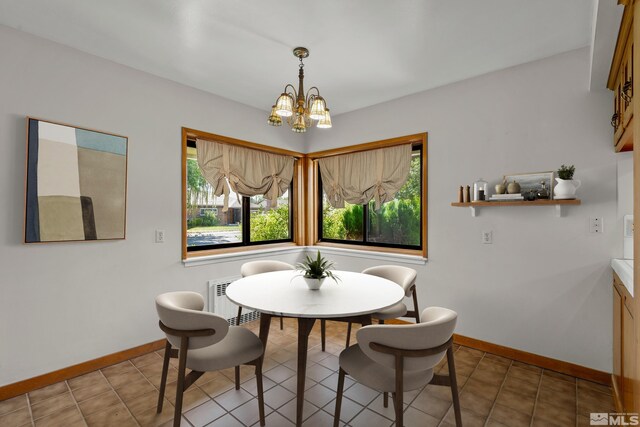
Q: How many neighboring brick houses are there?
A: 1